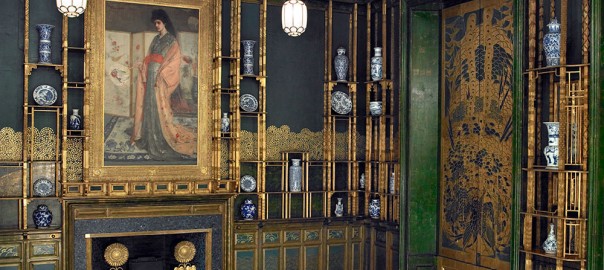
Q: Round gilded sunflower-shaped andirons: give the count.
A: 2